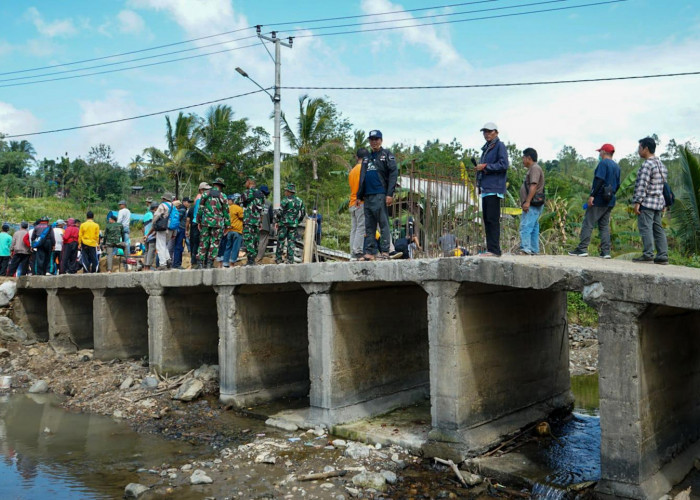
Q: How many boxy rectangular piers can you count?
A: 7